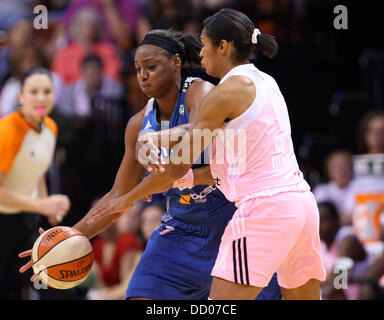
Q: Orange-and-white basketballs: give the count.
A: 1